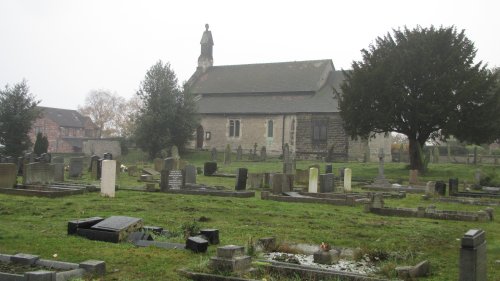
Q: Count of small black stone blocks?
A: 2